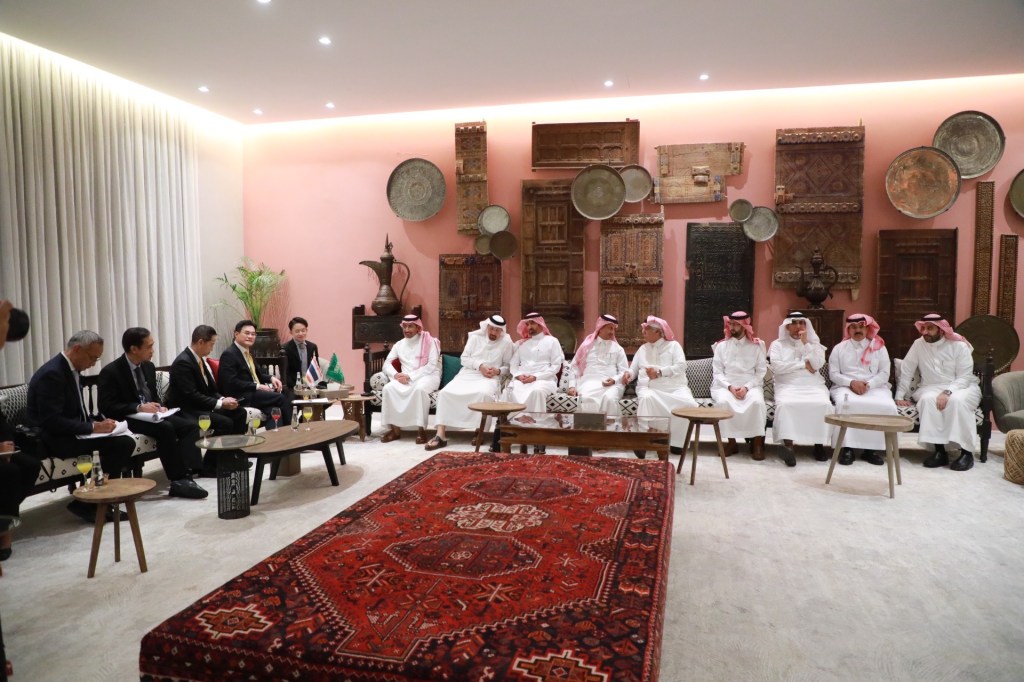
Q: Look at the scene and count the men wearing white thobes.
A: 9